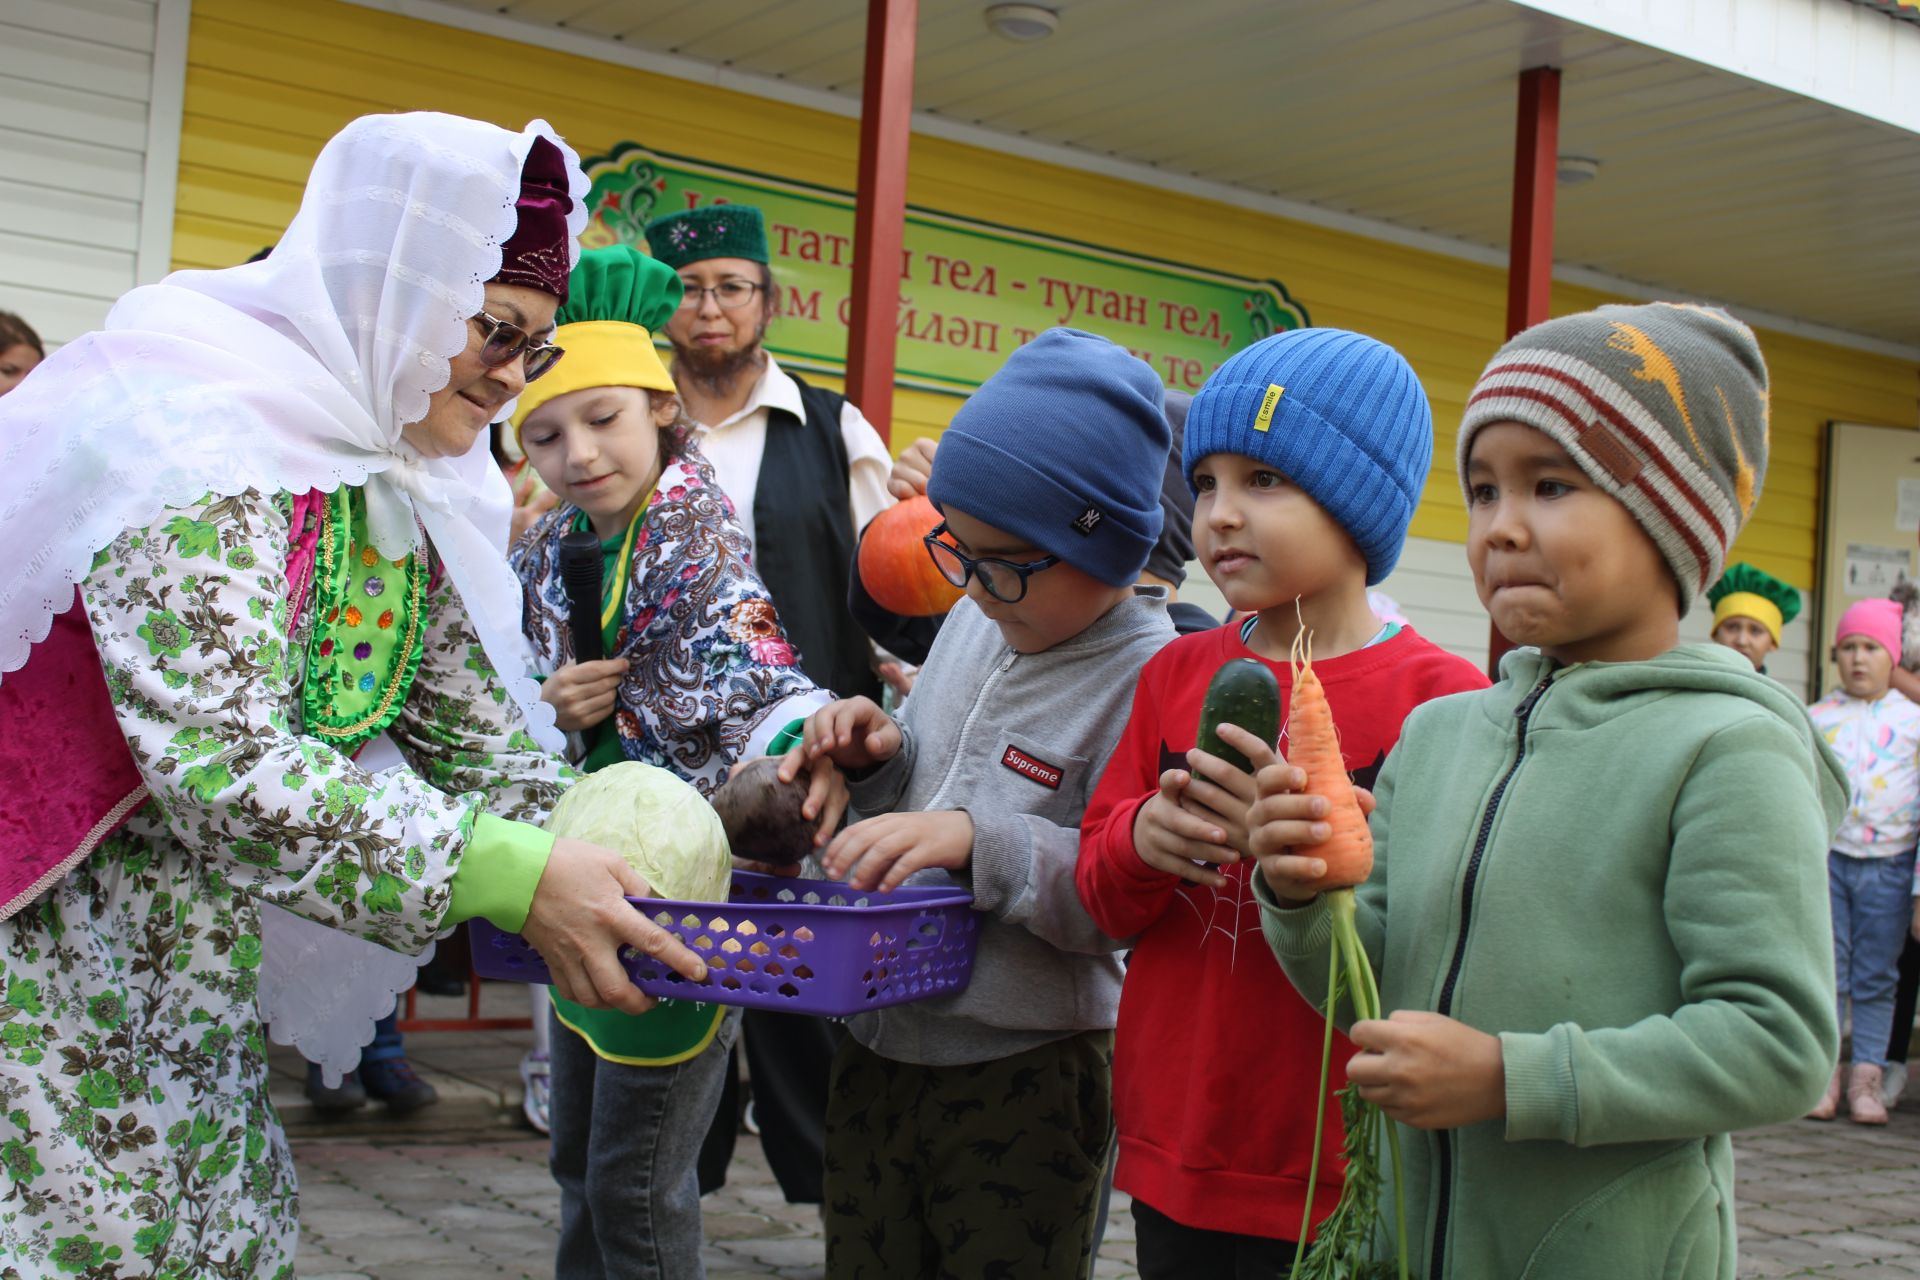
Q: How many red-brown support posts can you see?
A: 2